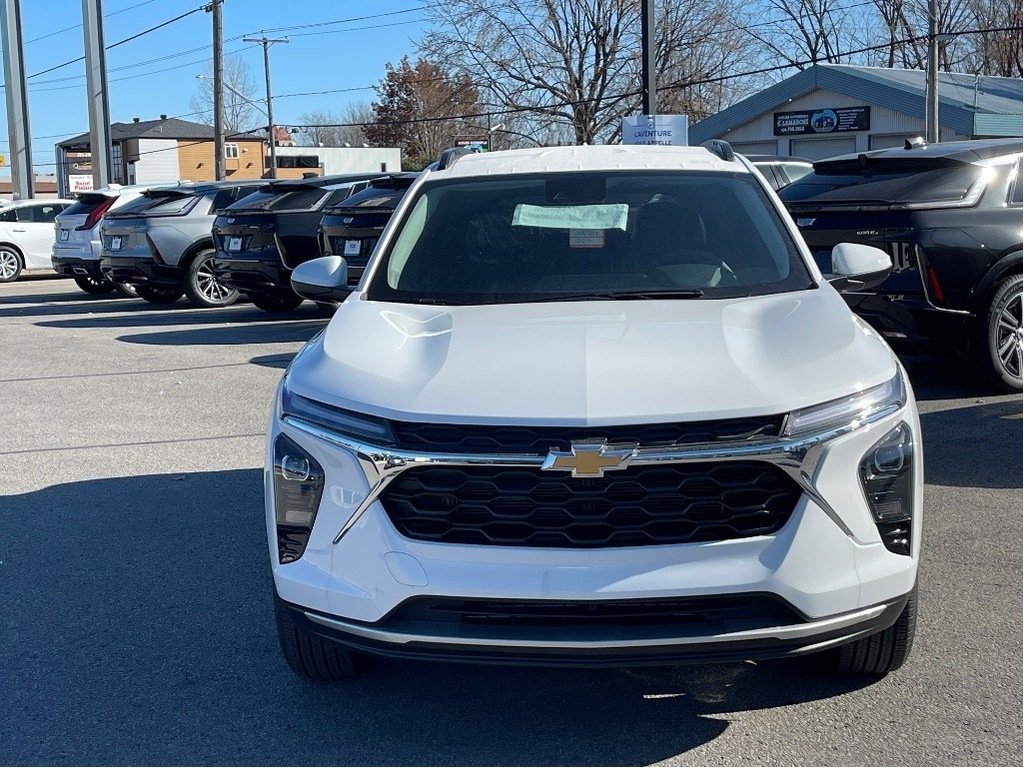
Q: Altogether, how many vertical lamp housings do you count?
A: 2